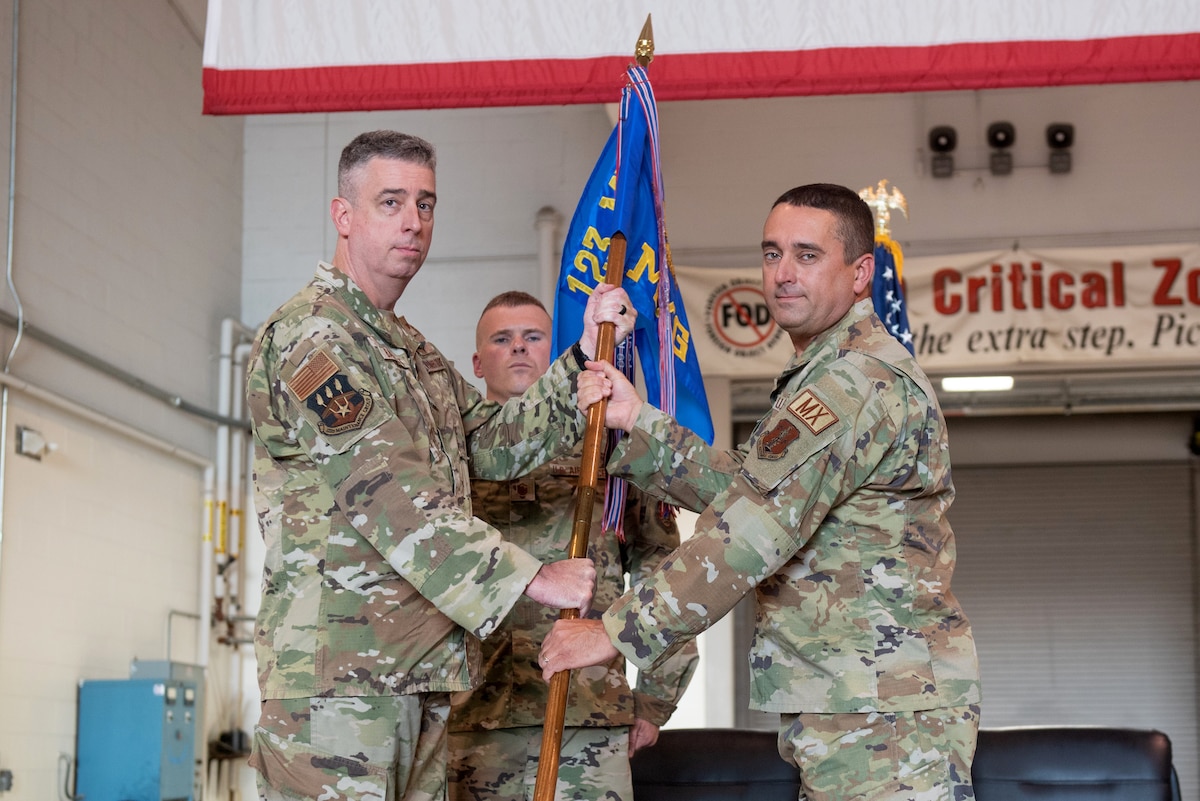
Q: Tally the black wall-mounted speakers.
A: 3